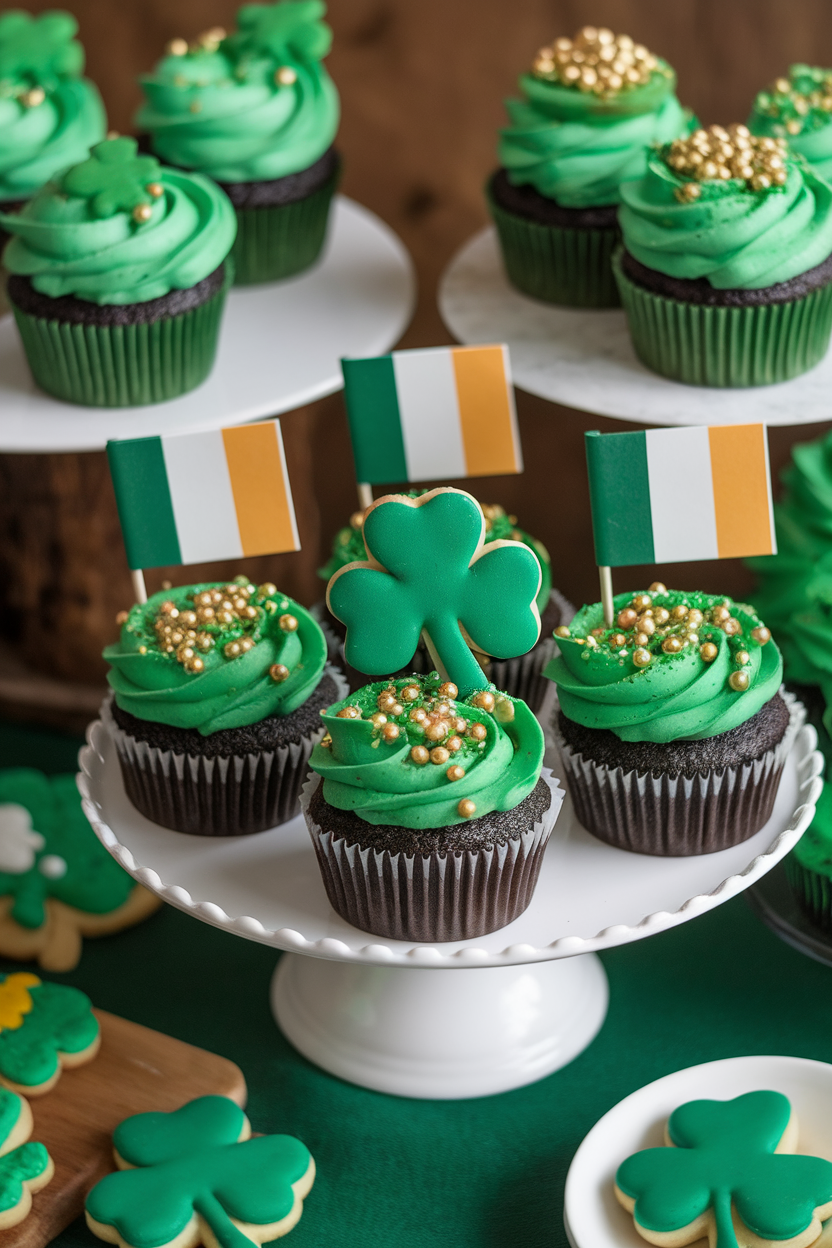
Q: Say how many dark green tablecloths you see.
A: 1